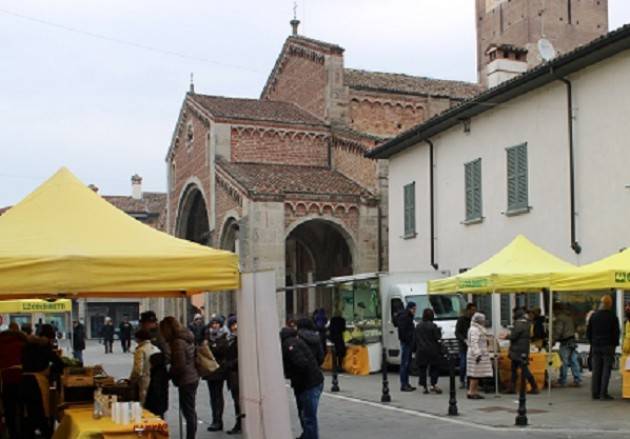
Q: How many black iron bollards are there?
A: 4